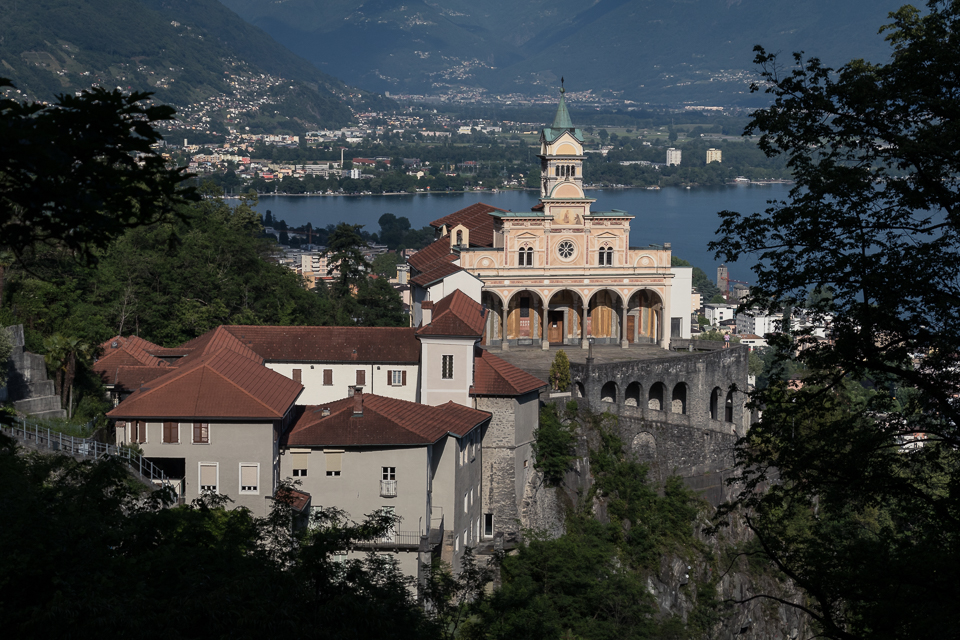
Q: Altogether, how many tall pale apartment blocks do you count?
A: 2